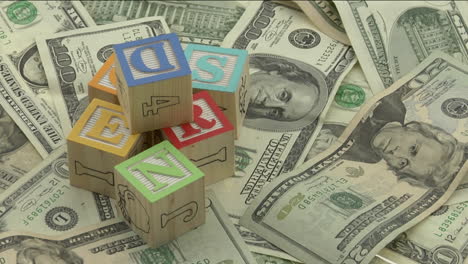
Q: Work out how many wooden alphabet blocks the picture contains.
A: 6